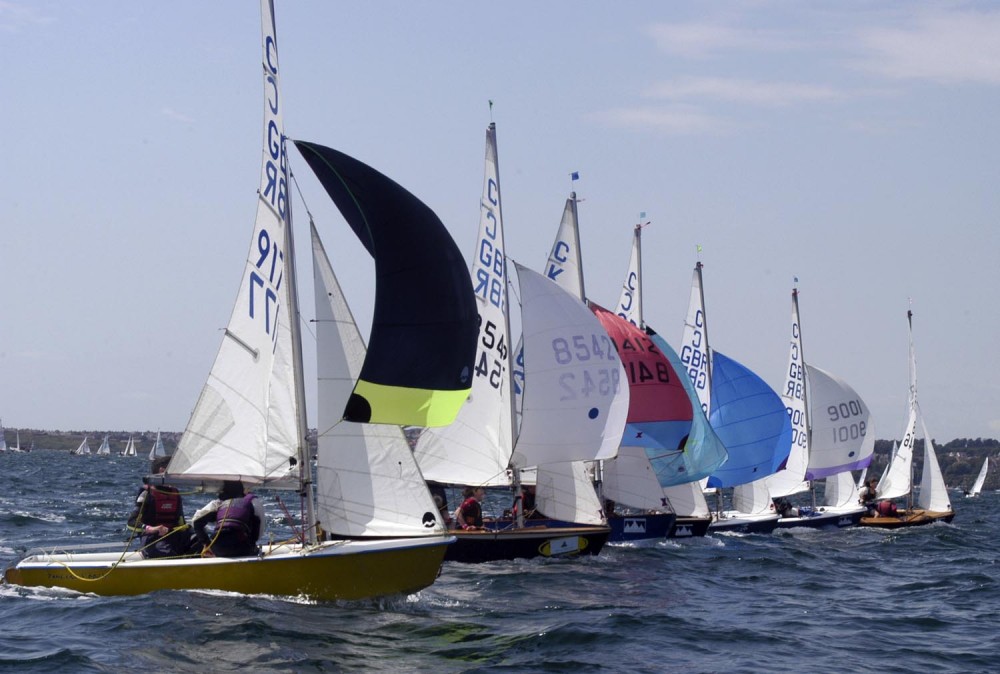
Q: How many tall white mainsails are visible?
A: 7